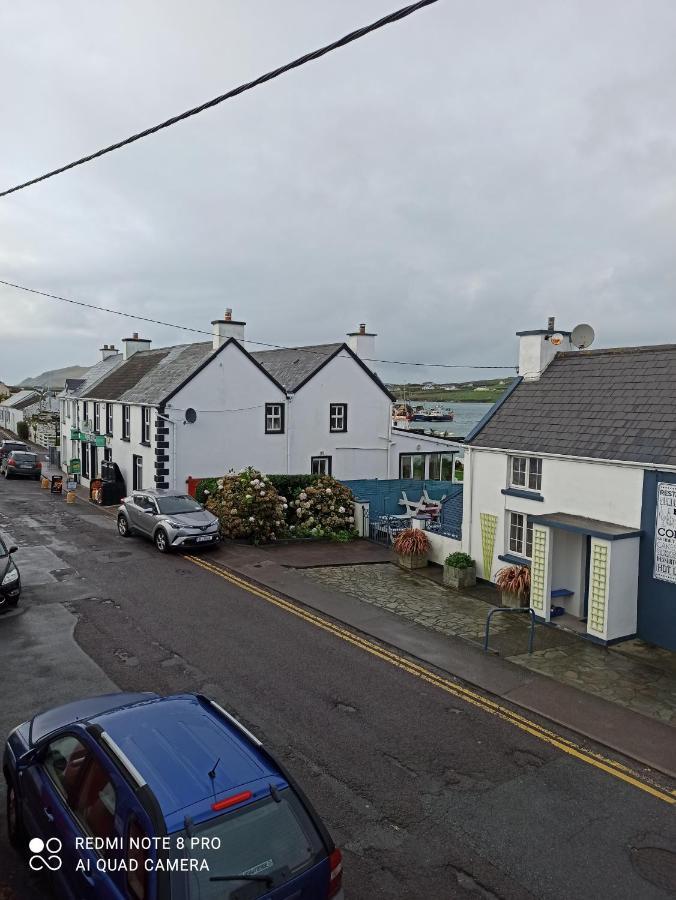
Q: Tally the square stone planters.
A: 3